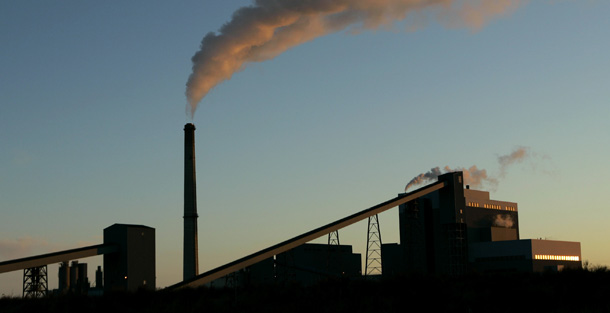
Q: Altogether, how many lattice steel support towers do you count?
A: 3